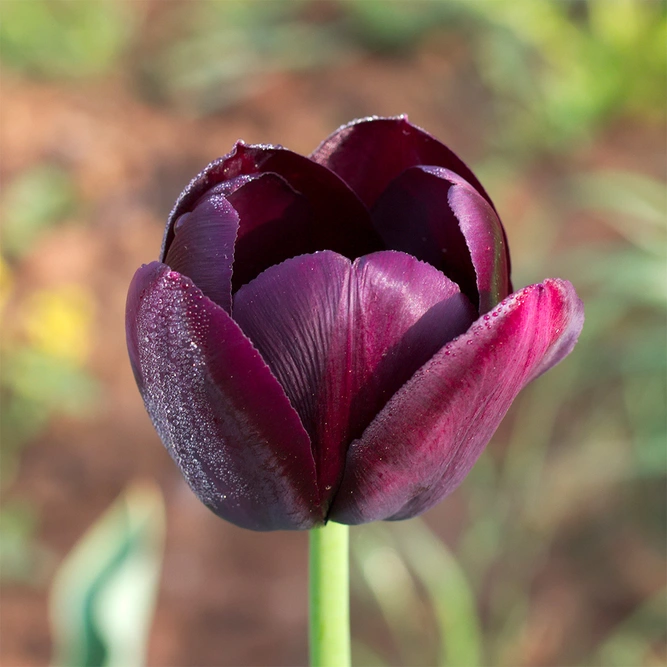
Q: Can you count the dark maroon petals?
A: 7